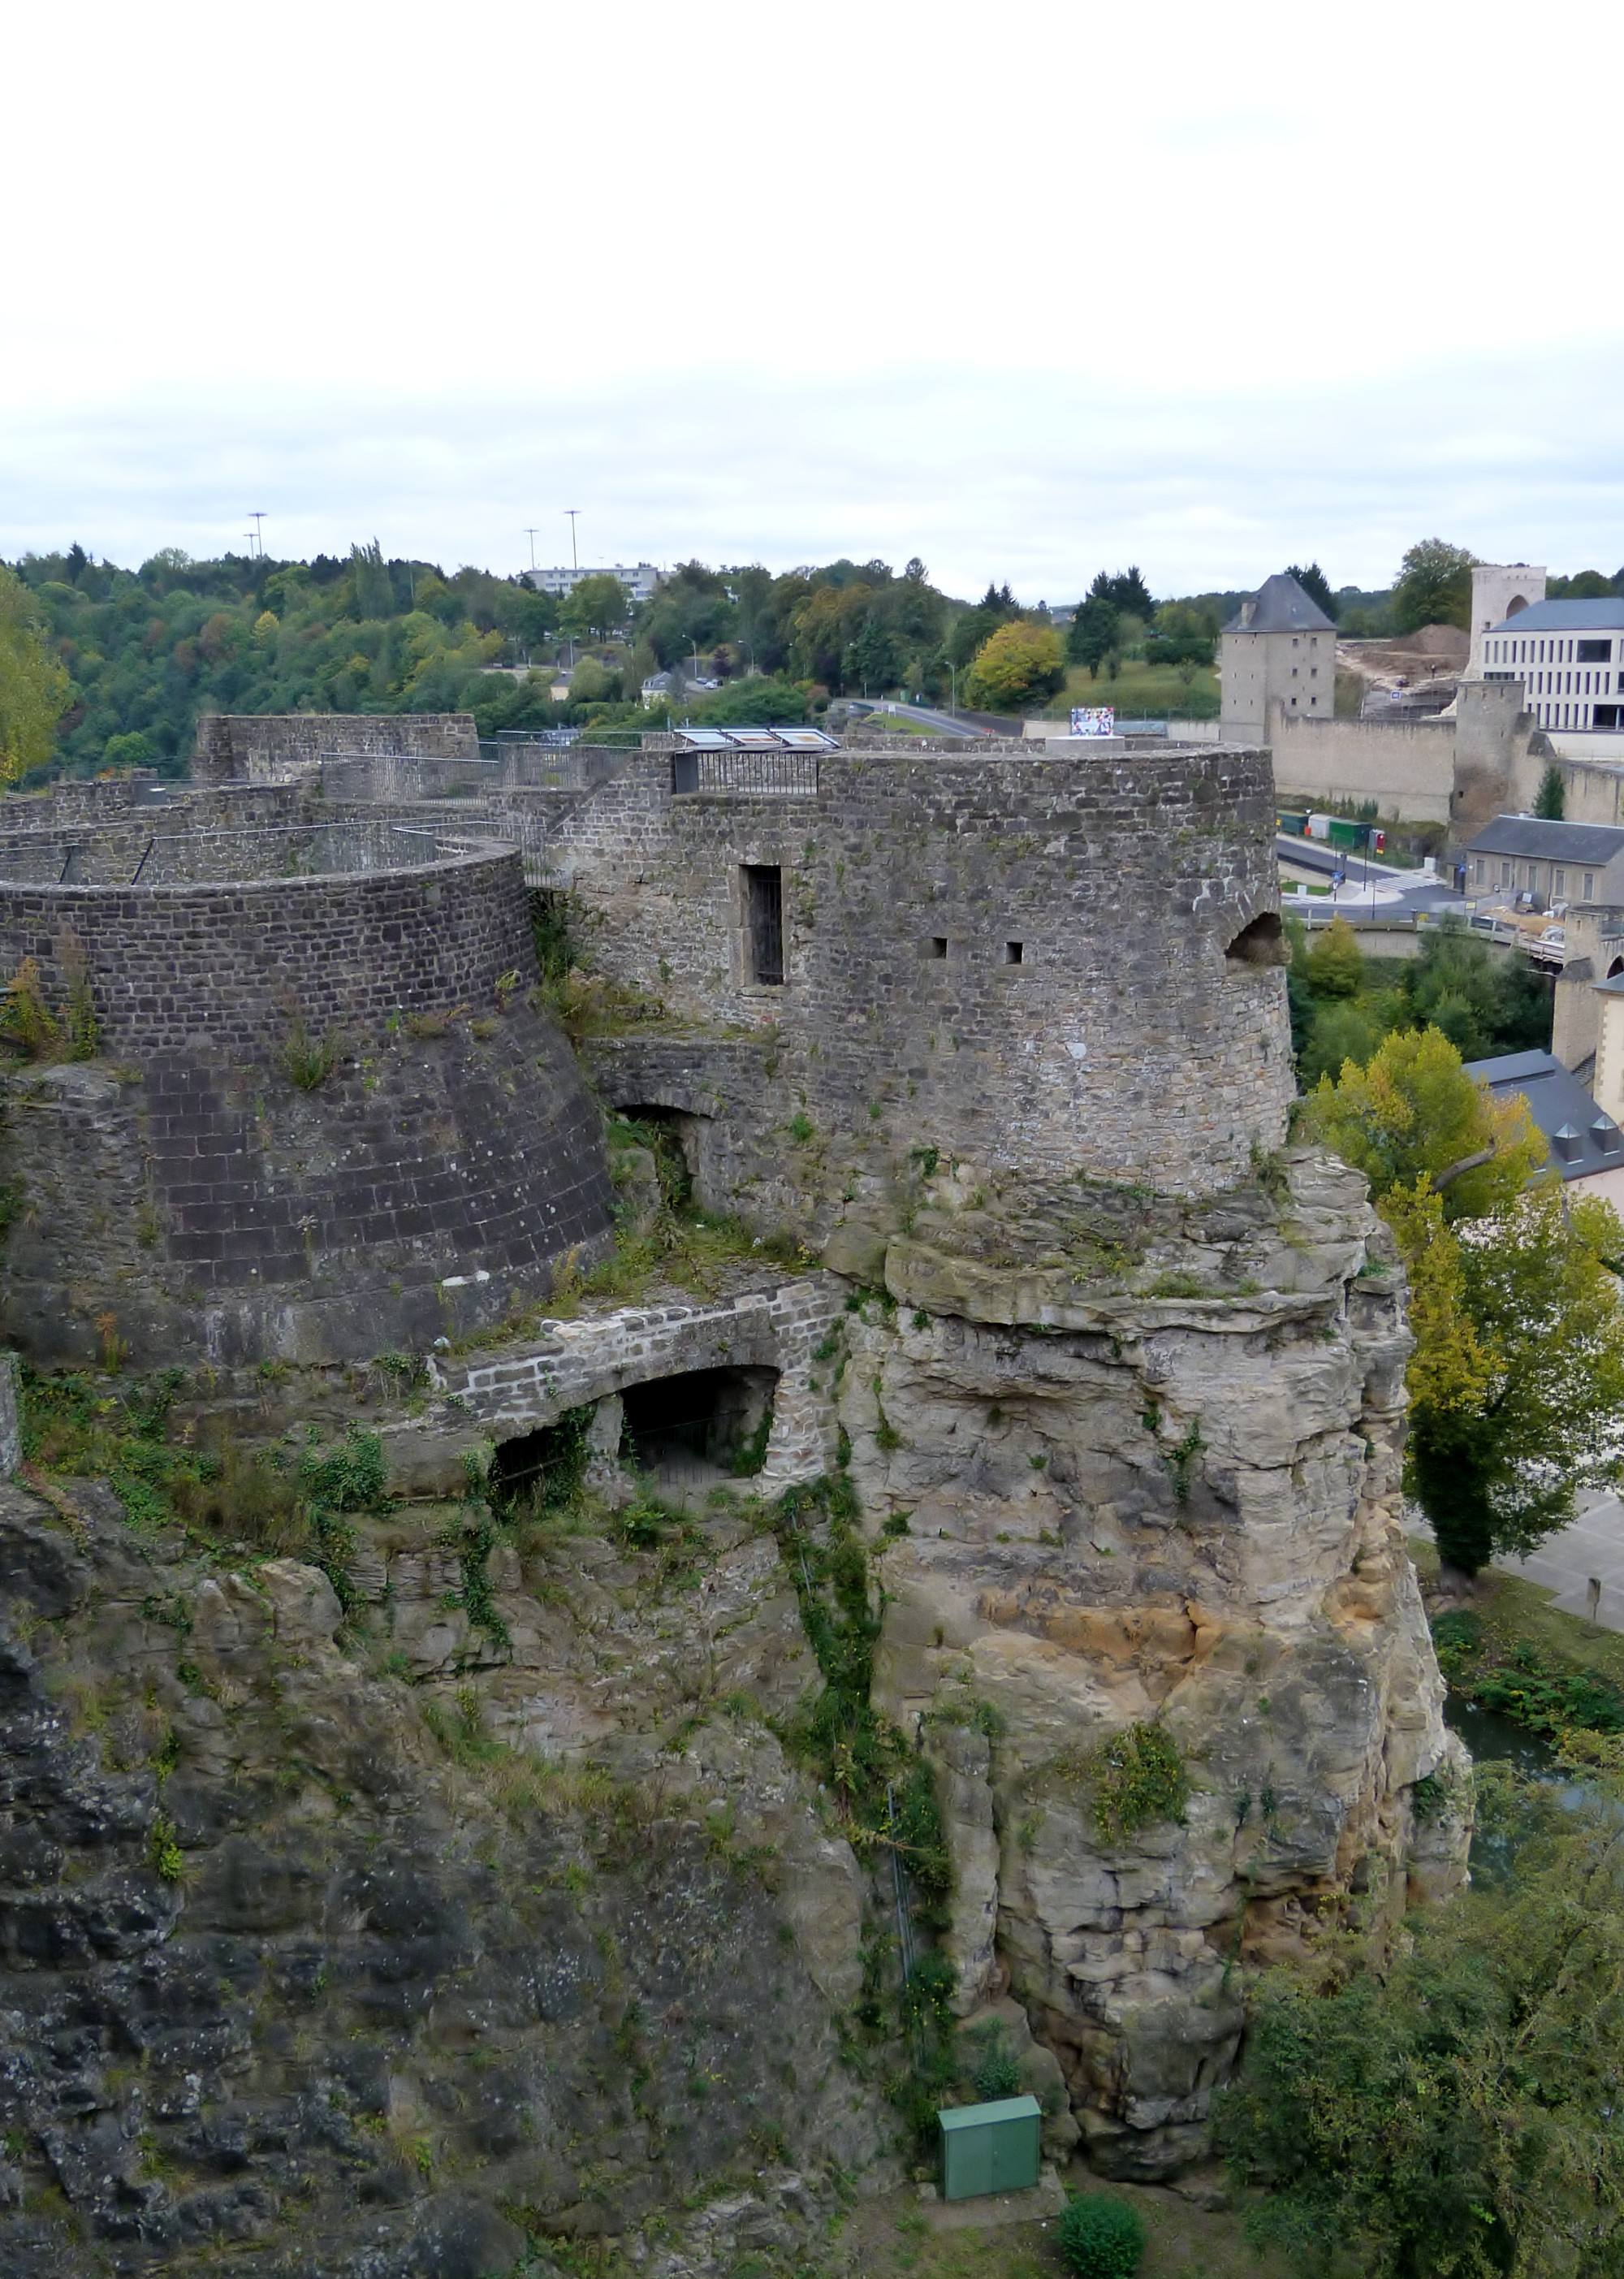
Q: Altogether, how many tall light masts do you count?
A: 4